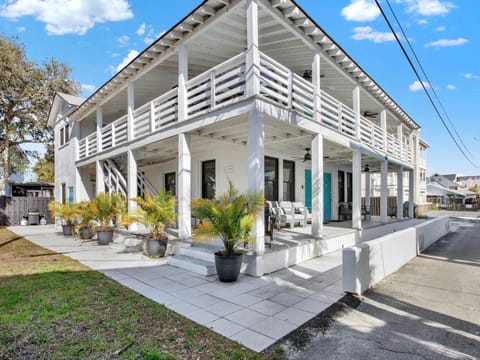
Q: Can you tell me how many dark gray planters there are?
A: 5